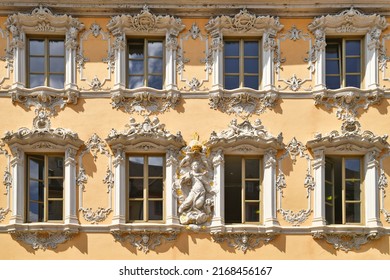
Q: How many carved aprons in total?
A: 8